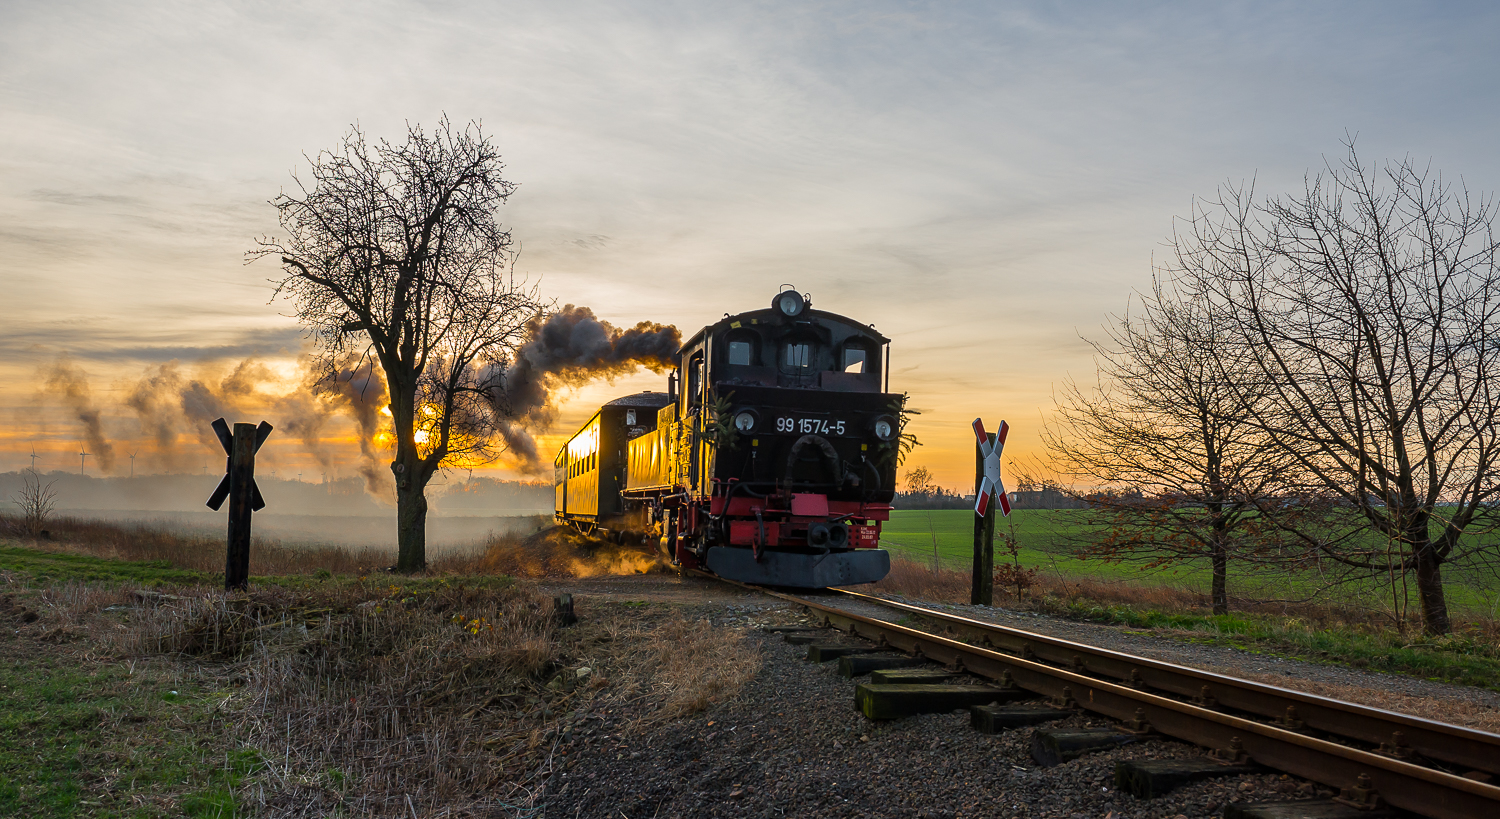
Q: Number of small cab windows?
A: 3